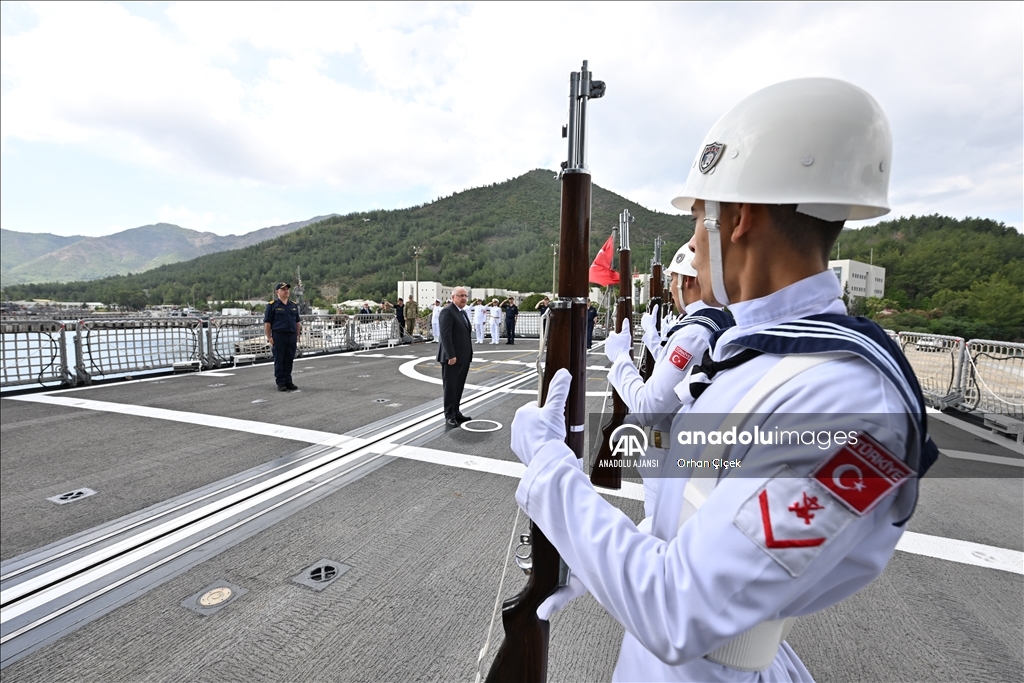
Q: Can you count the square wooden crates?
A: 0